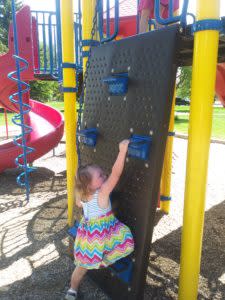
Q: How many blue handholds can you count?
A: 5